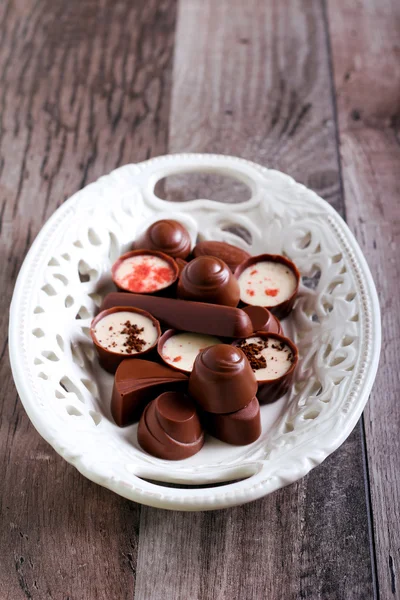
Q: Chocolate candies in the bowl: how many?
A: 14